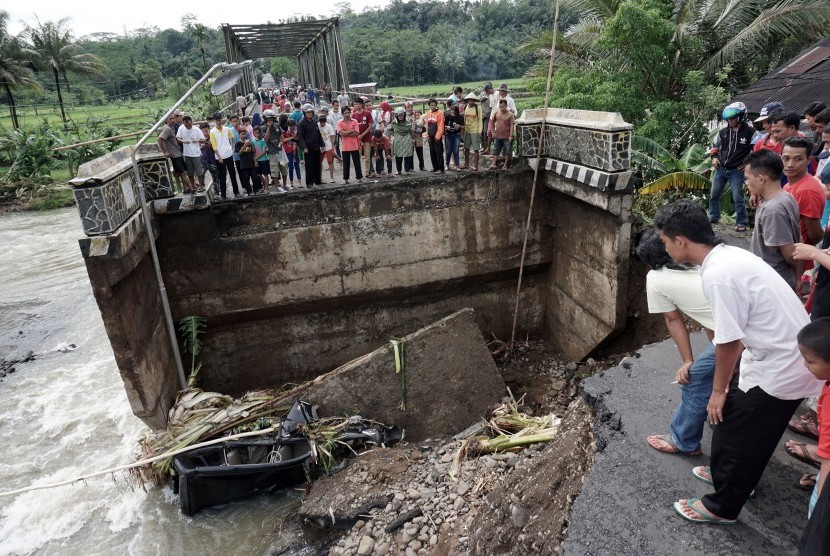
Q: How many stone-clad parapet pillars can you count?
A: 2